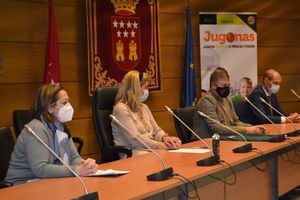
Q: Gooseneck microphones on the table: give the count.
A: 7